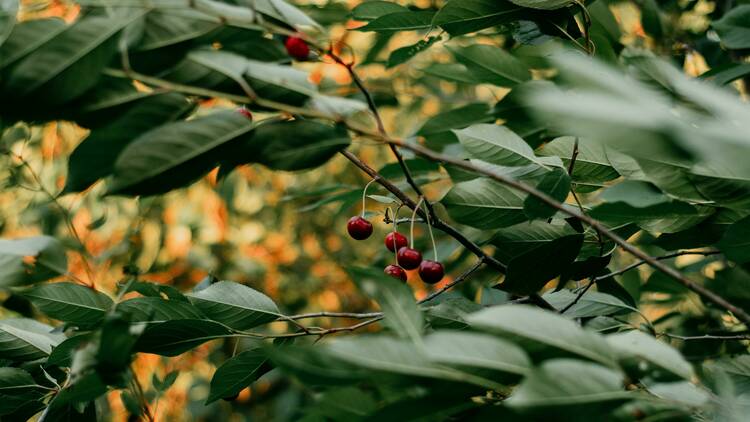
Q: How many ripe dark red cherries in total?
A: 7